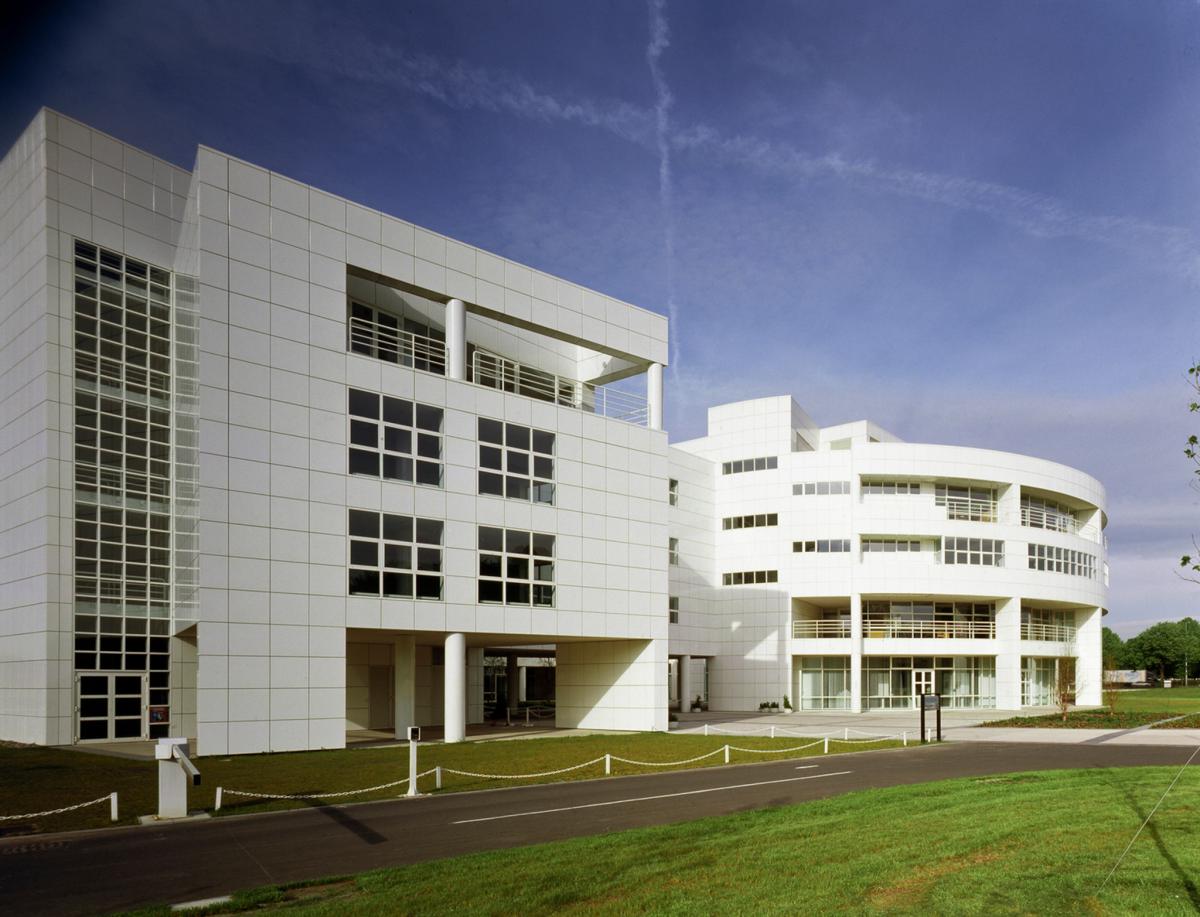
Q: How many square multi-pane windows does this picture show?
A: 4